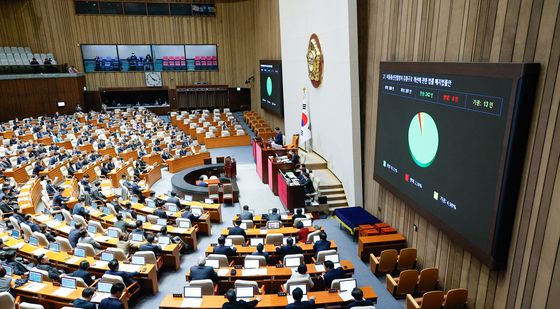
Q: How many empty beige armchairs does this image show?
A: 6